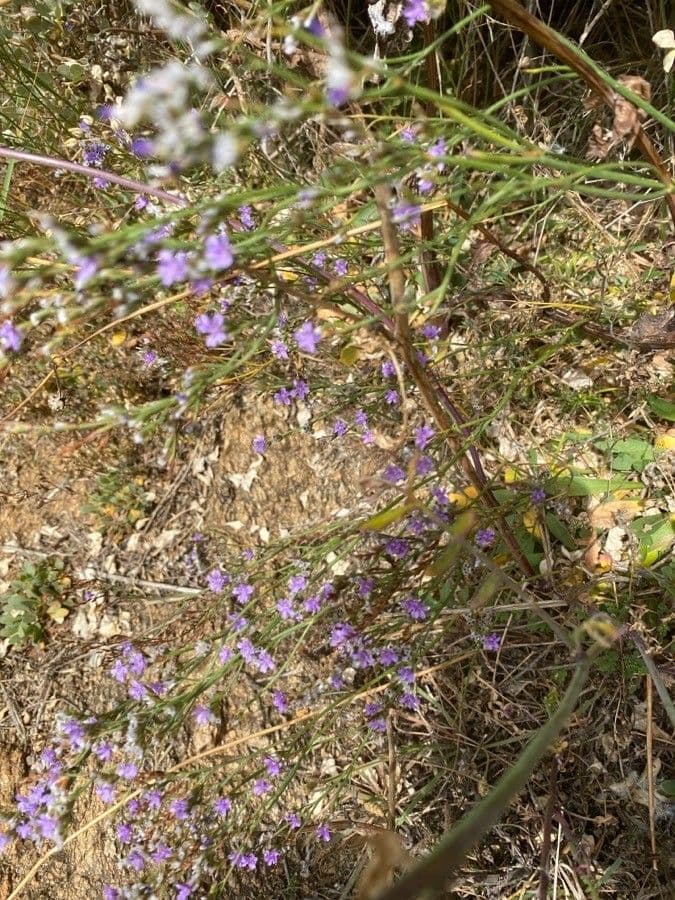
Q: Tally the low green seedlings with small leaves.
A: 2